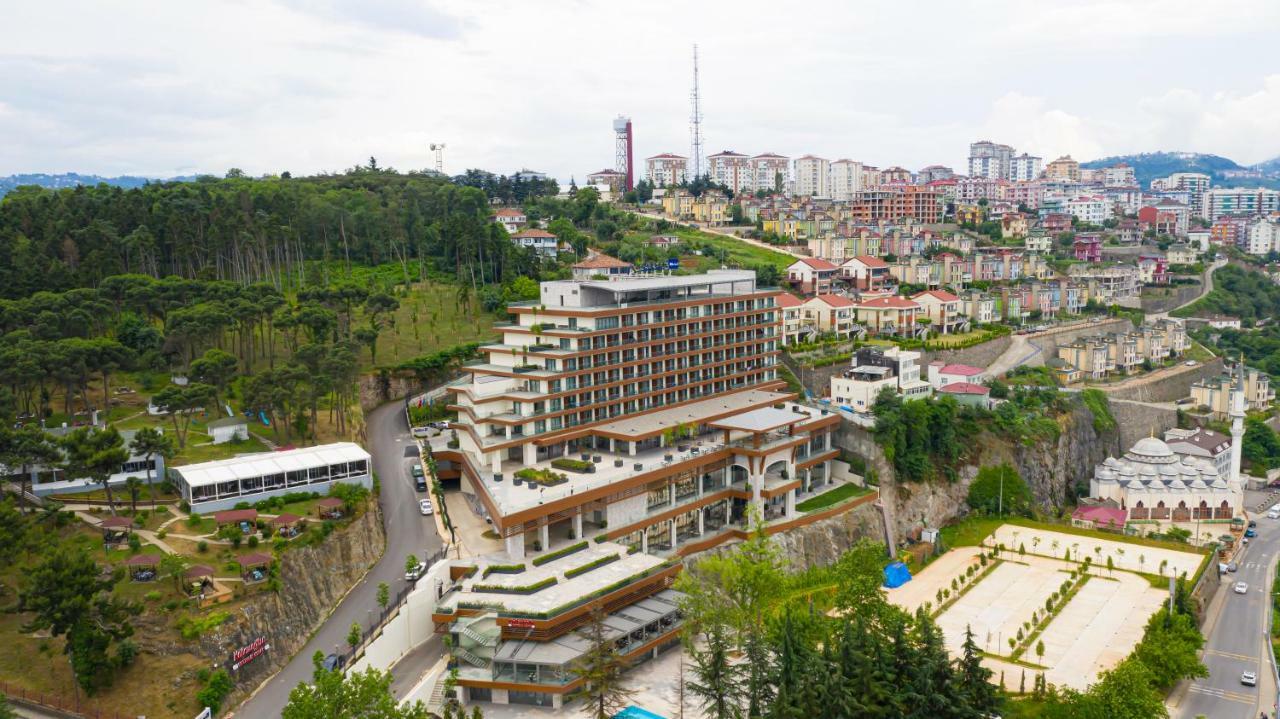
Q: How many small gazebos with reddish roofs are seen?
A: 7